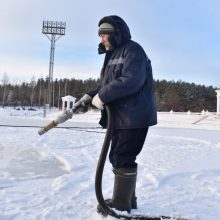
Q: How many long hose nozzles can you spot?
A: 1